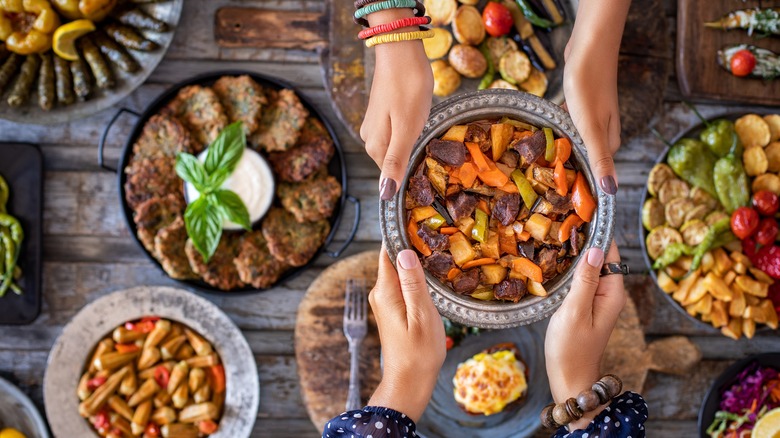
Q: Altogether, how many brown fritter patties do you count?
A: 12